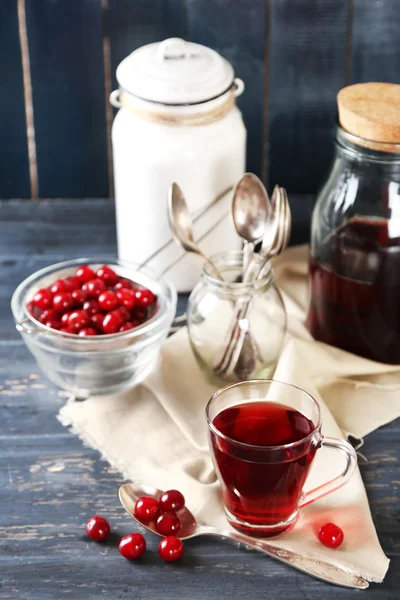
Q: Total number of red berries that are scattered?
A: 7